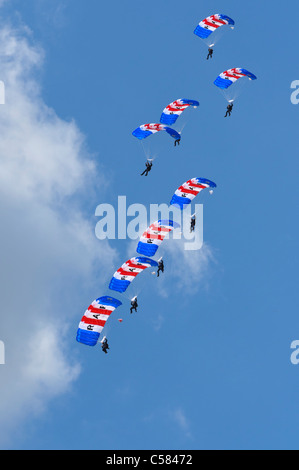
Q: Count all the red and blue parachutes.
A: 8